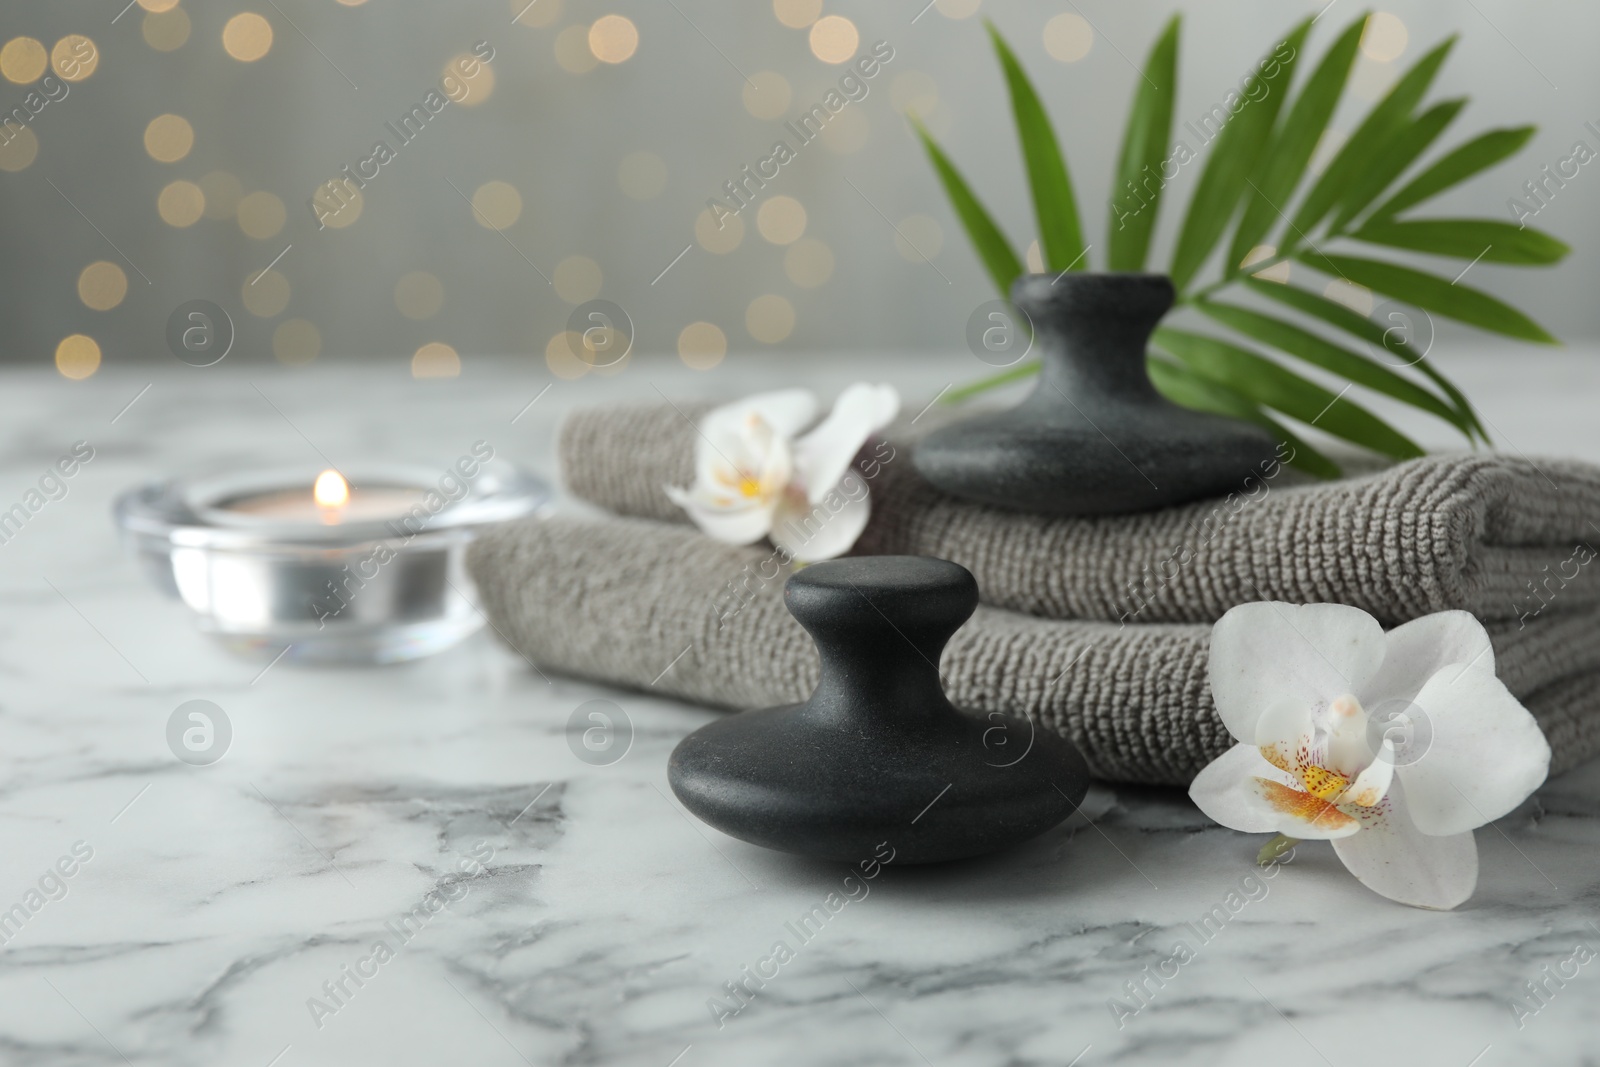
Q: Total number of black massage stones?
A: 2